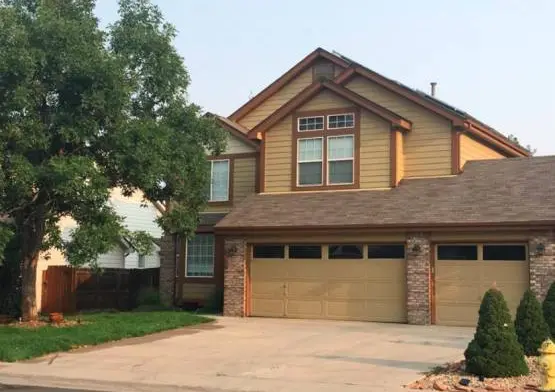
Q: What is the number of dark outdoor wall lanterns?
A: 3